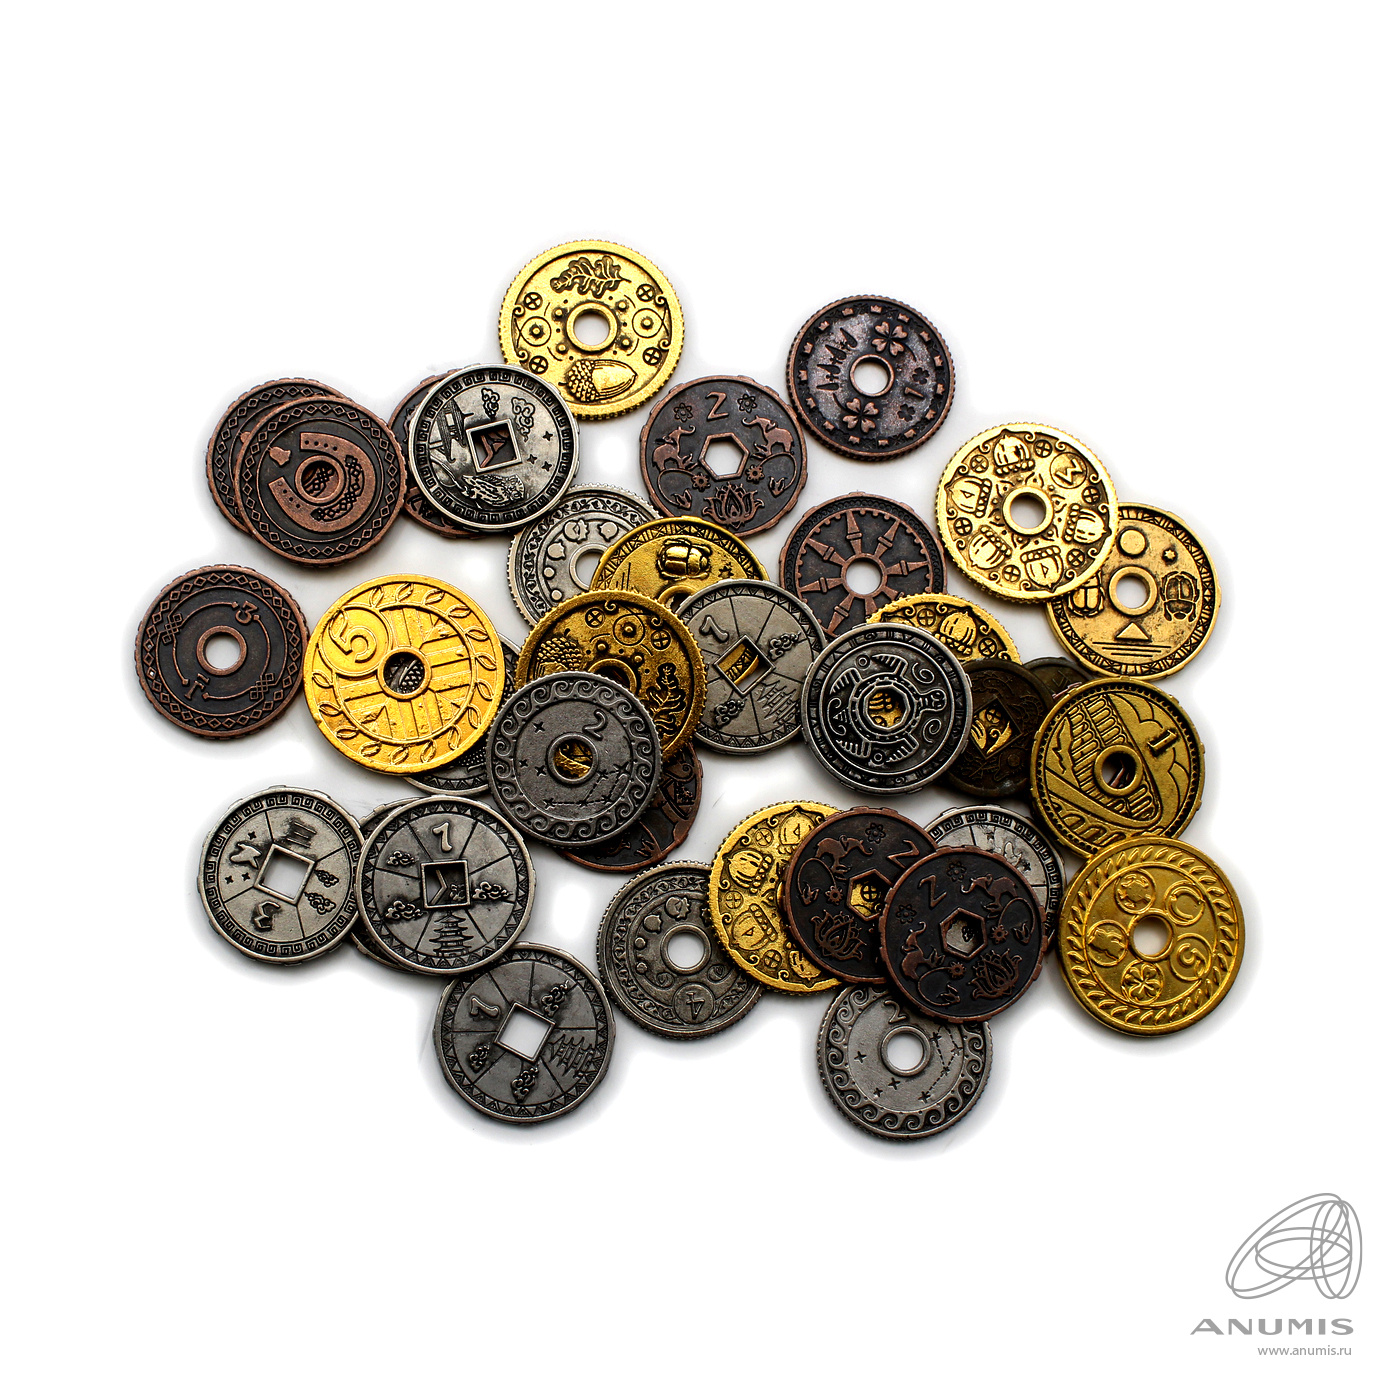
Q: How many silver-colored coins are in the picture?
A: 13